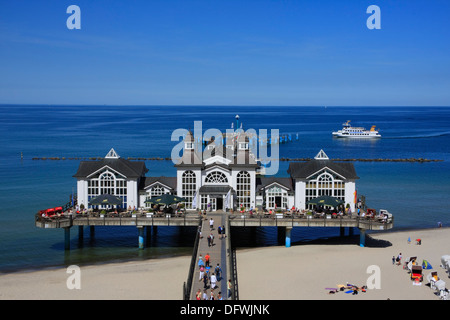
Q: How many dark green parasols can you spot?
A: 3